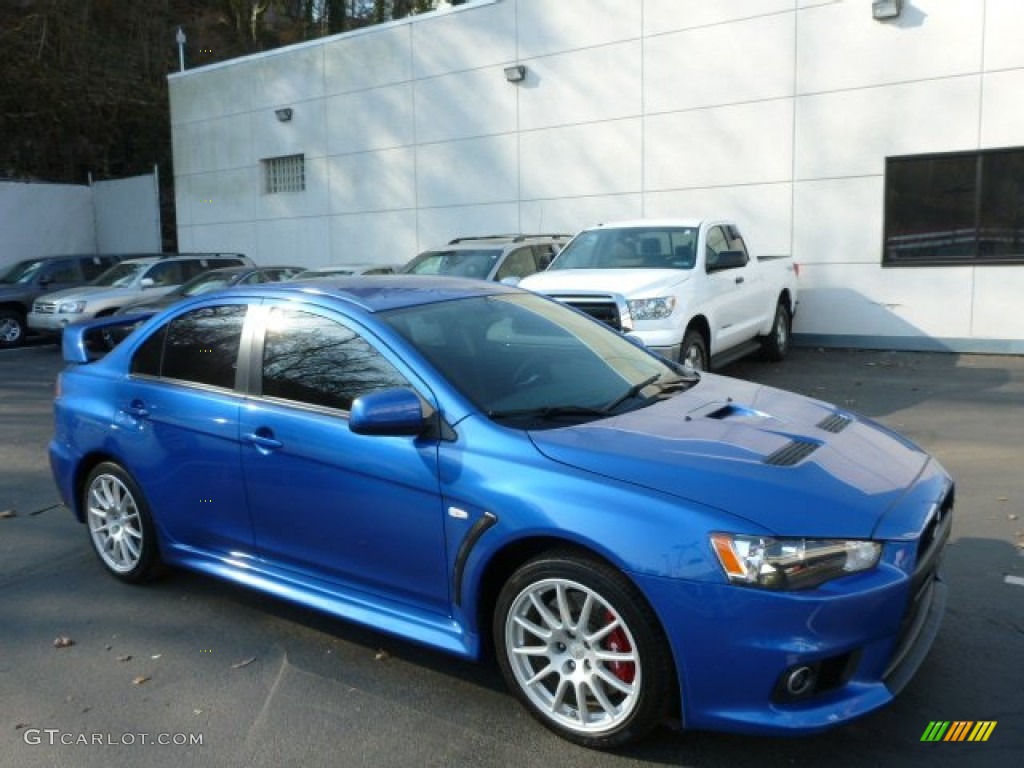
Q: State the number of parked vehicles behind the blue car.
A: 6